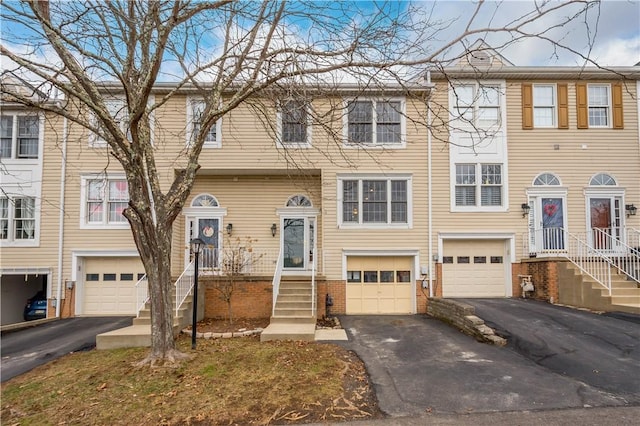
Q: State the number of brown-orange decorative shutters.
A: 4